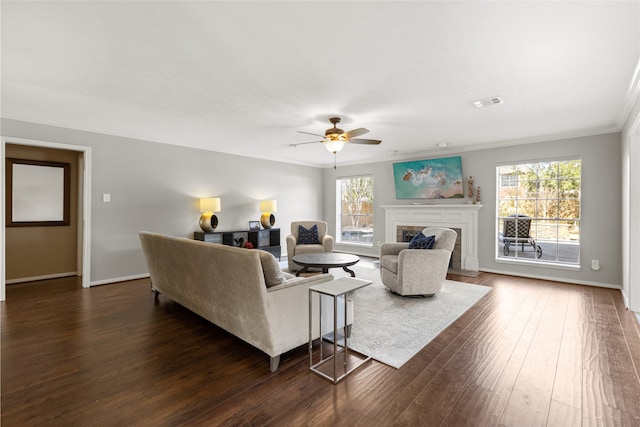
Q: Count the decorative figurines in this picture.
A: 2